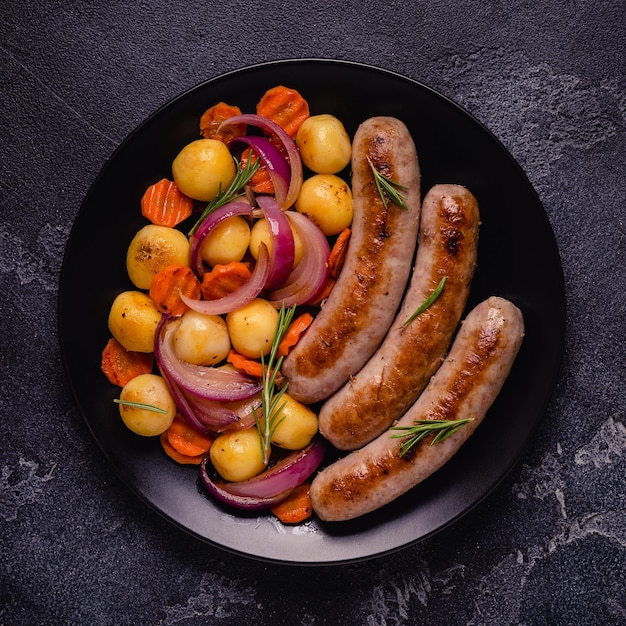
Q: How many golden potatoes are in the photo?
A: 12